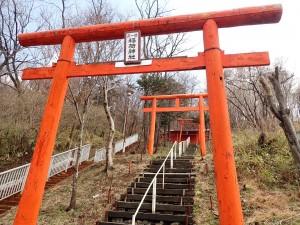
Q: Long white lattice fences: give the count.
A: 2